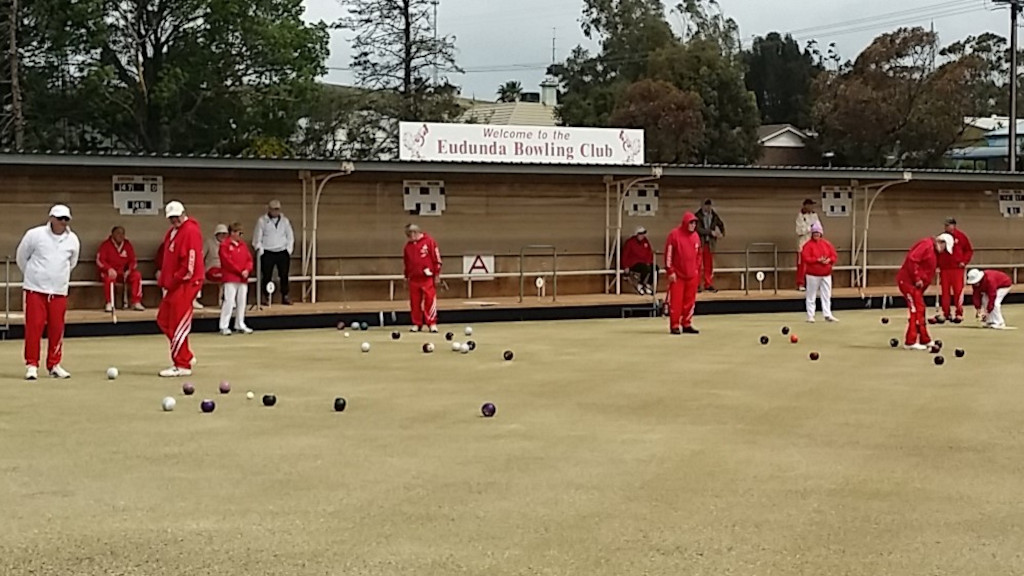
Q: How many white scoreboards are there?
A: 5